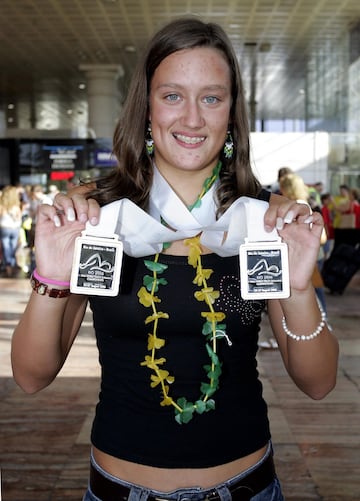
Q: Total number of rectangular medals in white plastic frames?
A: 2